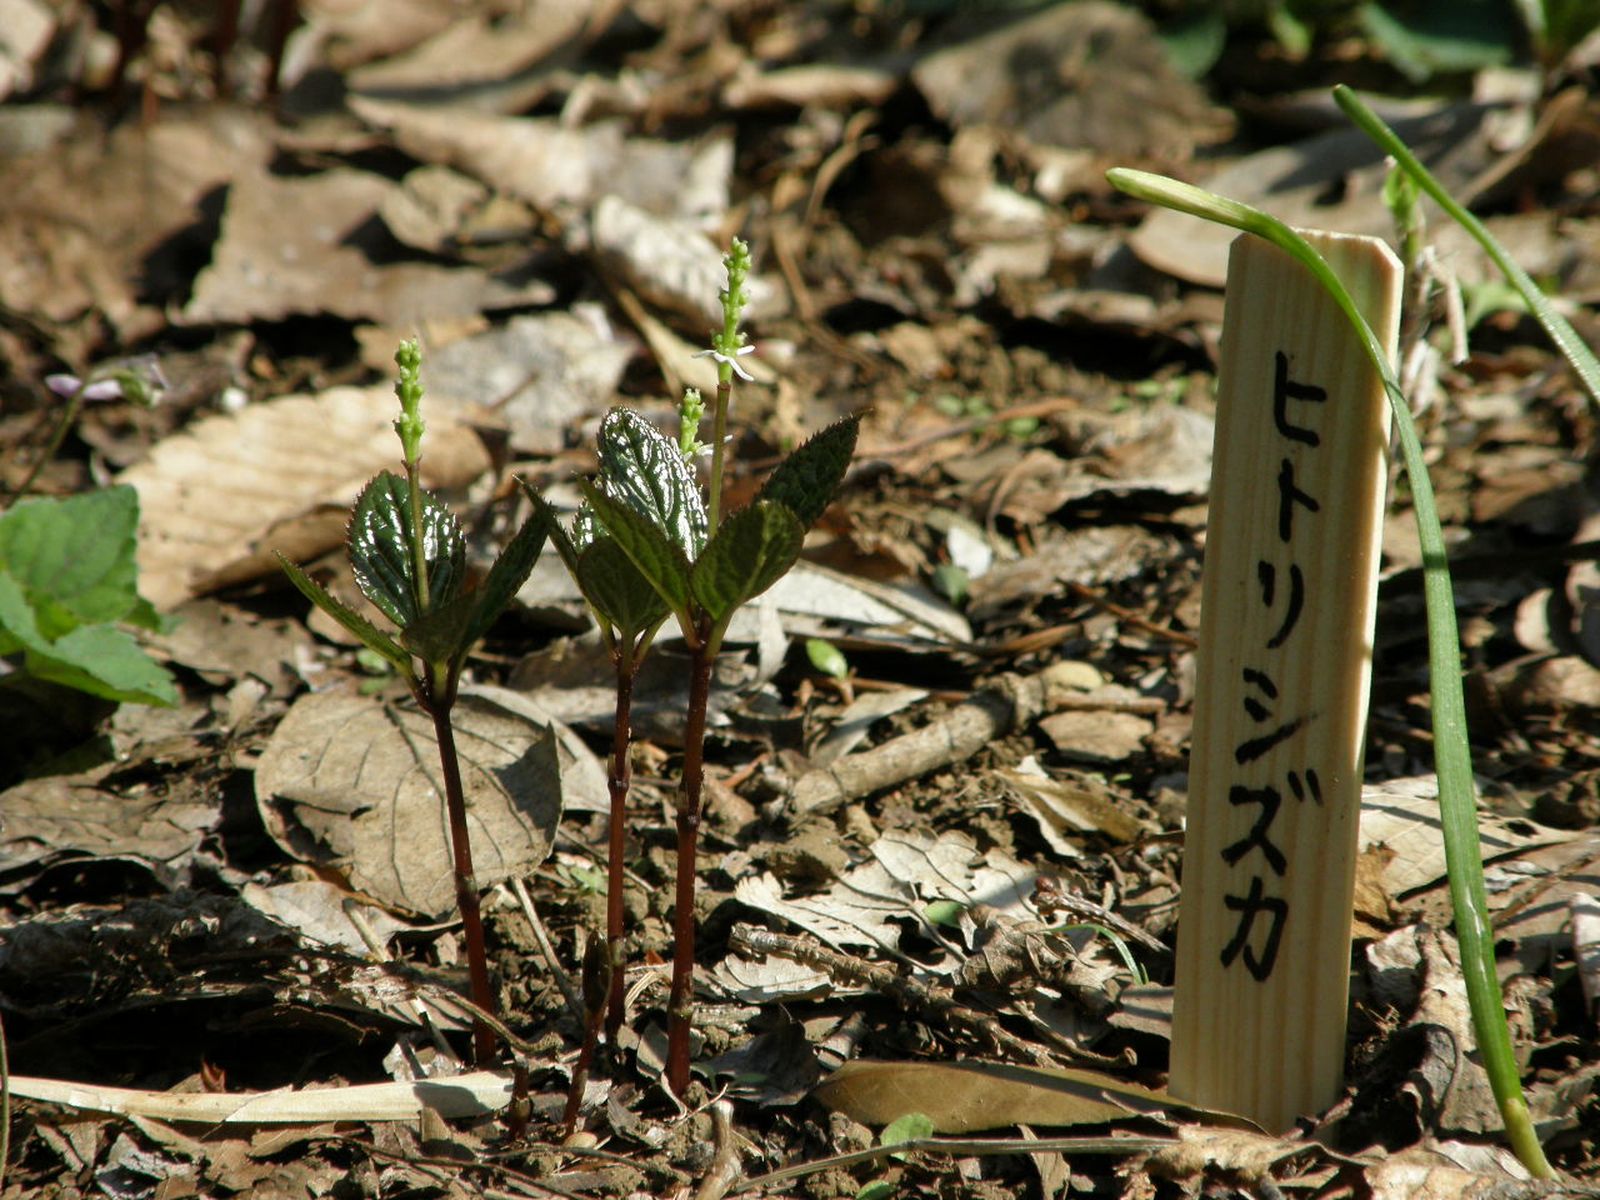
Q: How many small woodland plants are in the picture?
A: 3